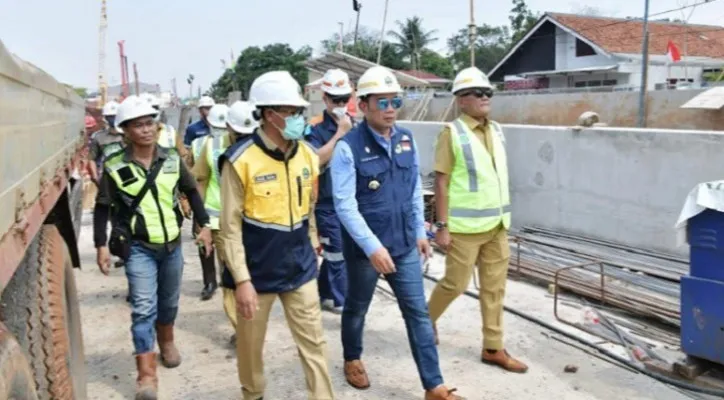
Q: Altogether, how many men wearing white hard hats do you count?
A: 10